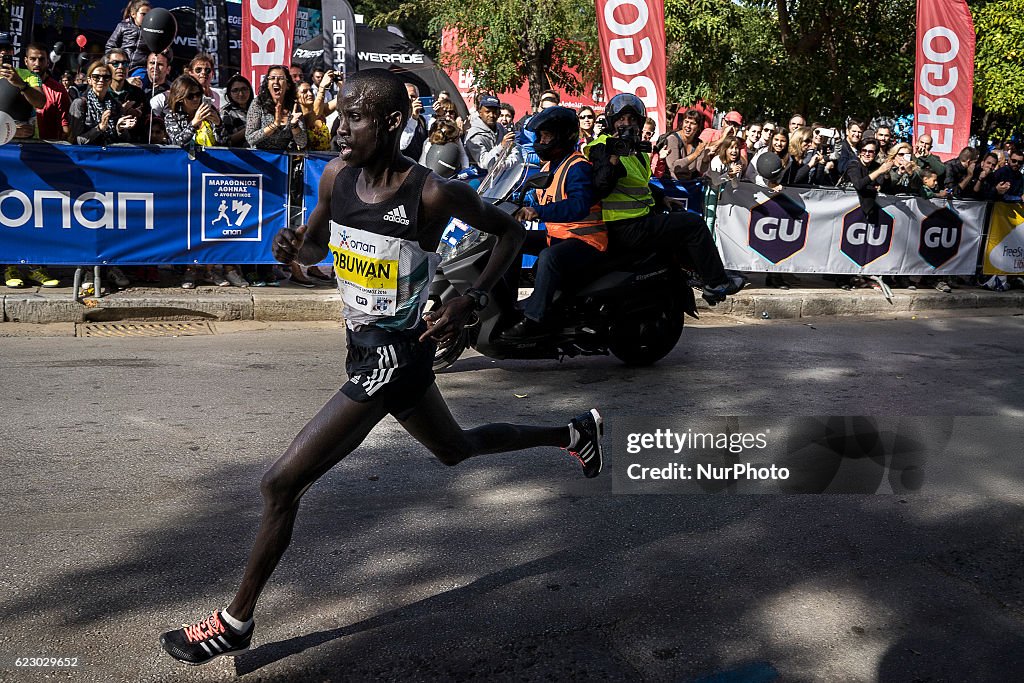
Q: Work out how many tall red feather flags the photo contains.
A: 3